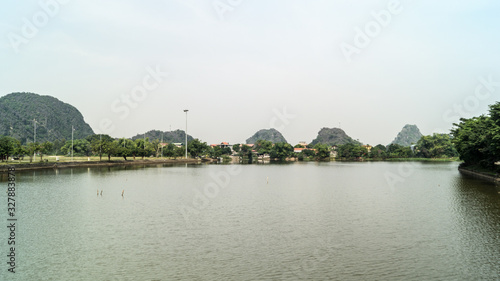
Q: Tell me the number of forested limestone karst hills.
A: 5